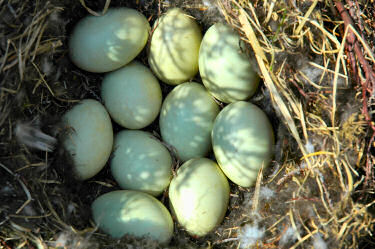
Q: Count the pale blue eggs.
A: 10